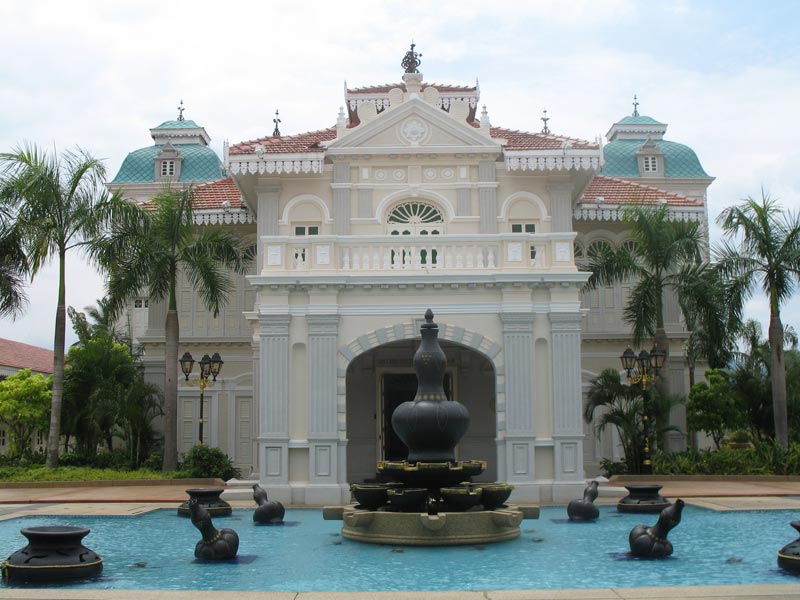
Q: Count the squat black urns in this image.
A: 4